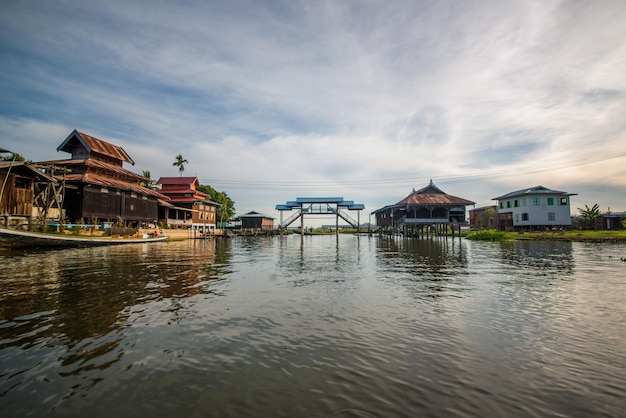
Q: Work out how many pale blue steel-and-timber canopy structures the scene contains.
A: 1